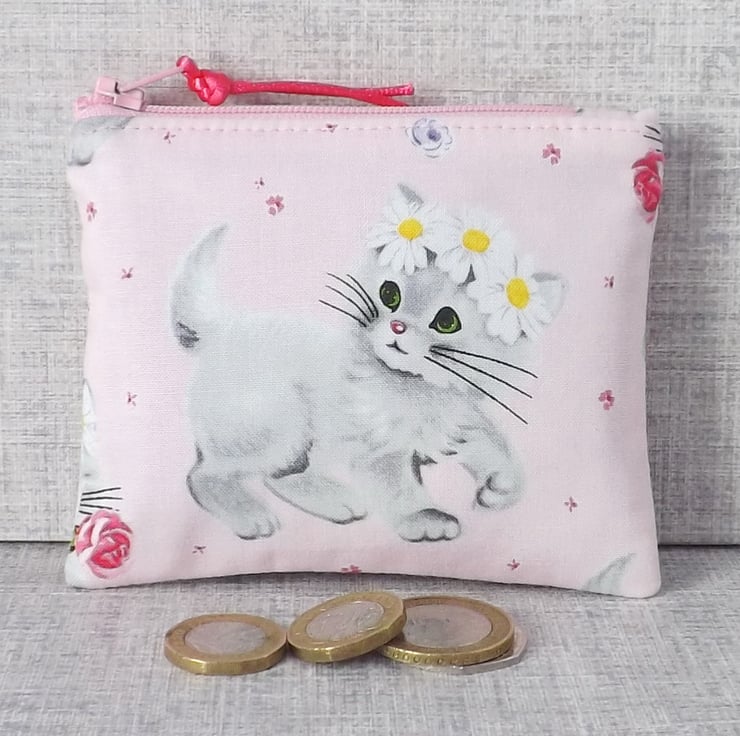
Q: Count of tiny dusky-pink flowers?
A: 14